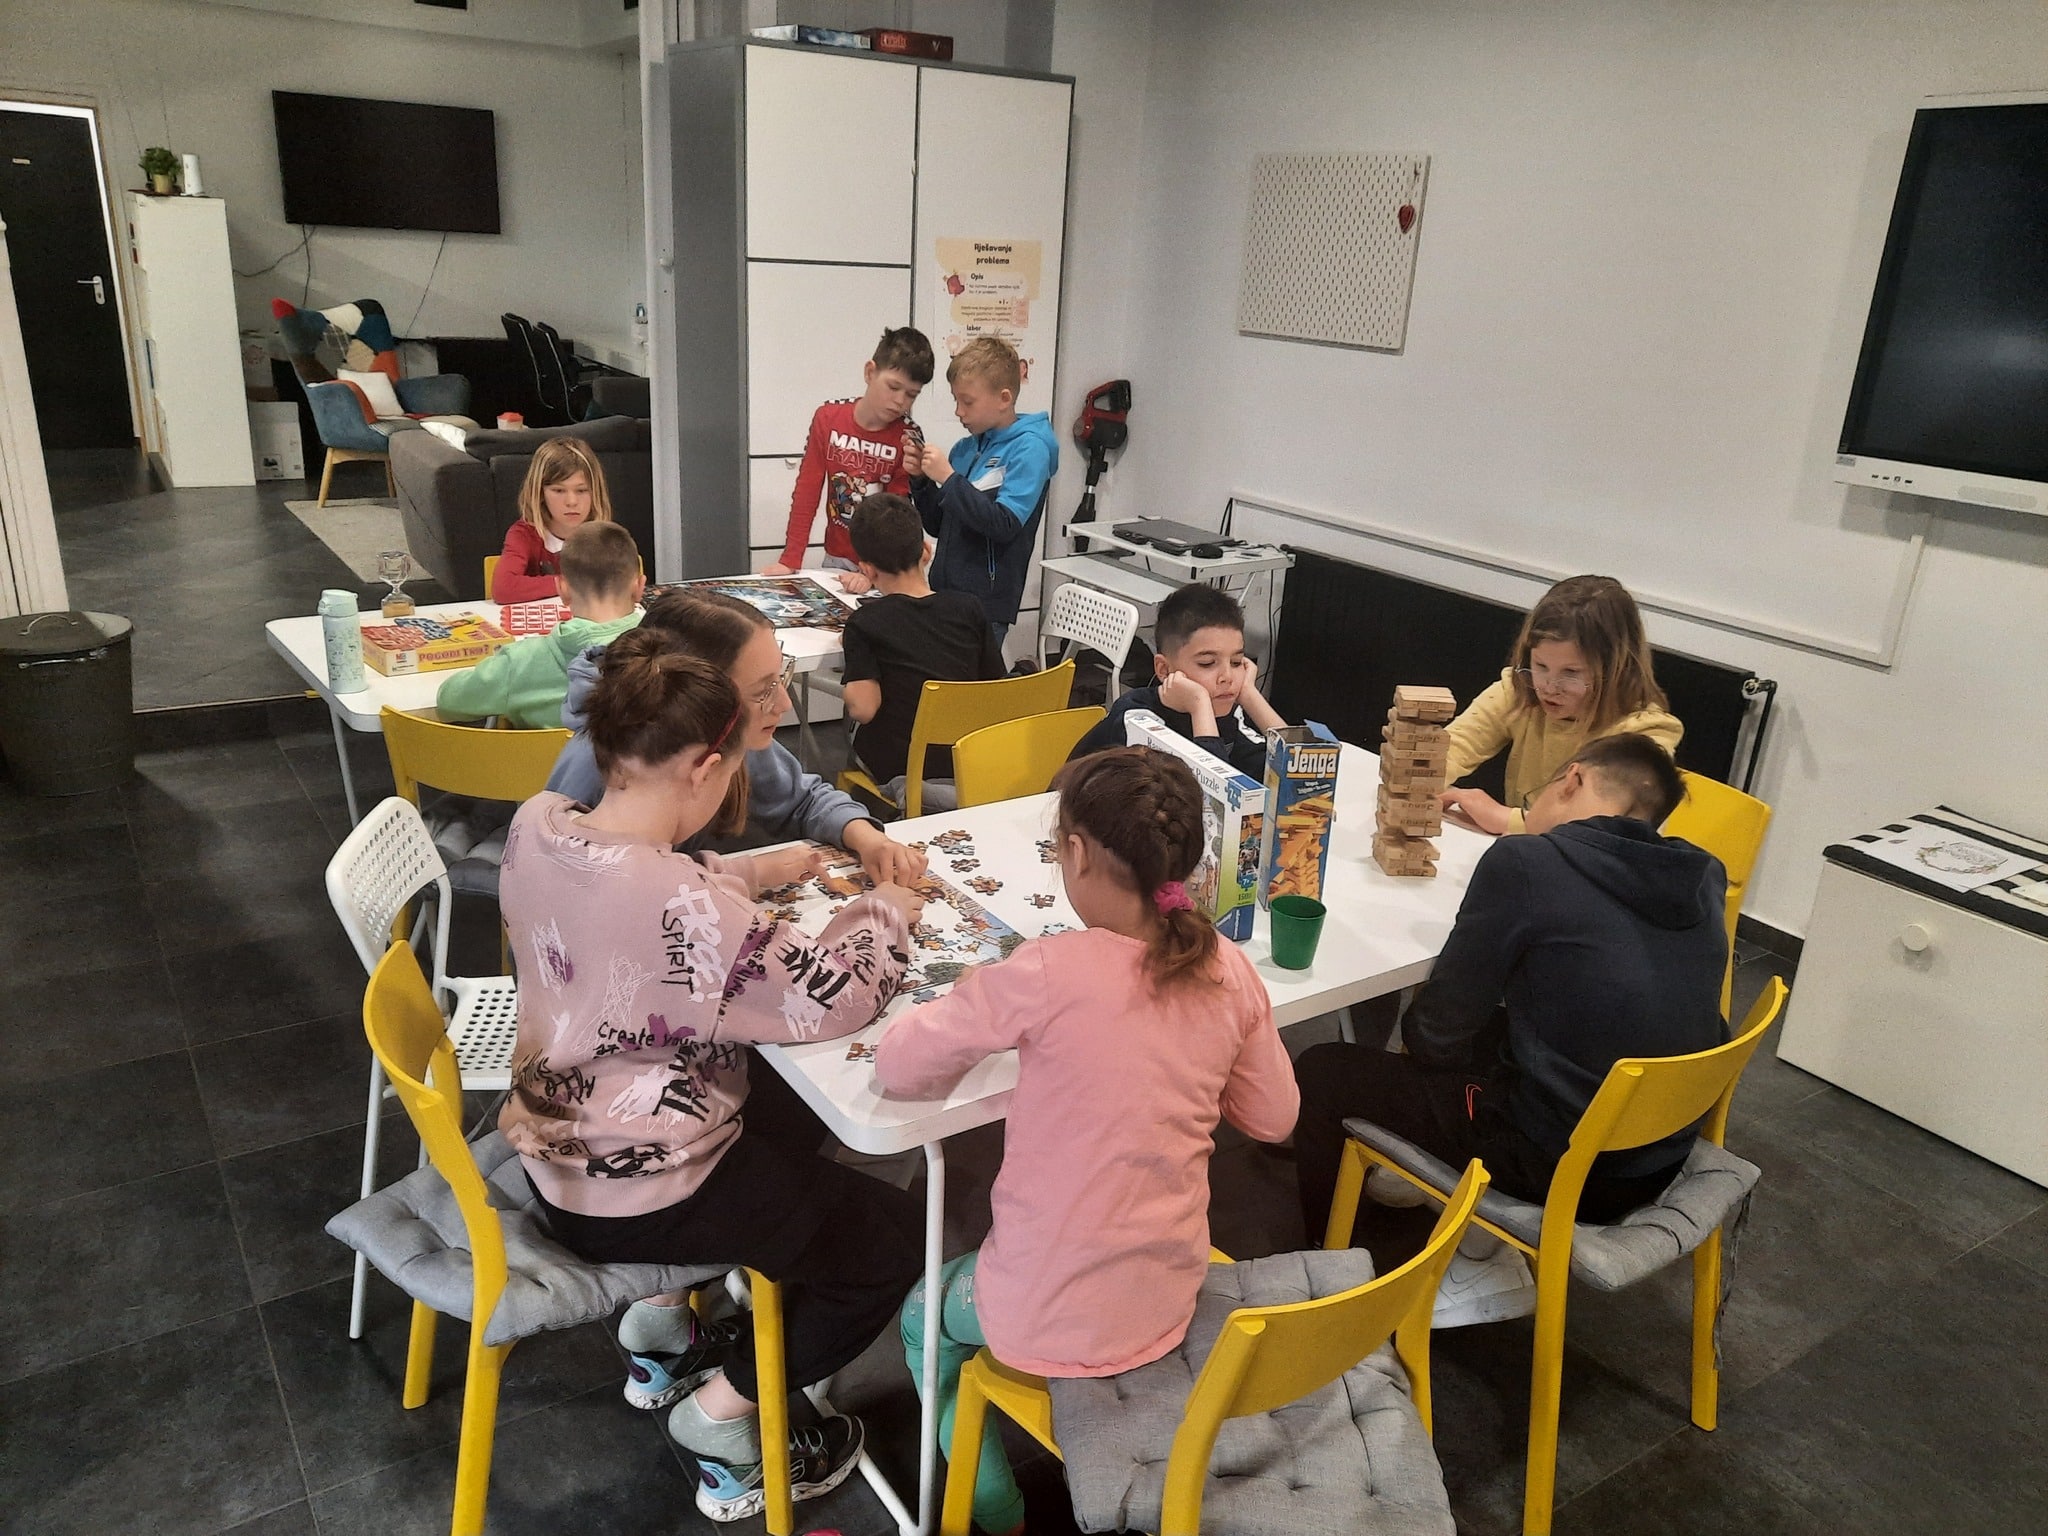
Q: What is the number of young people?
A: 11